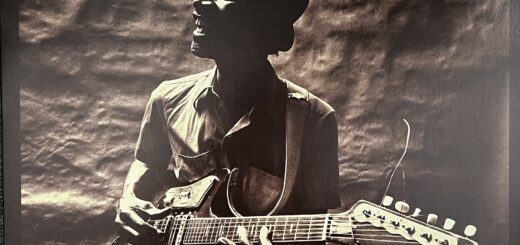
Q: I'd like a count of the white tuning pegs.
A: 6